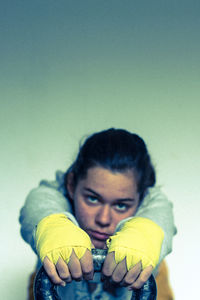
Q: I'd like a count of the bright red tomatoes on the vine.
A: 0